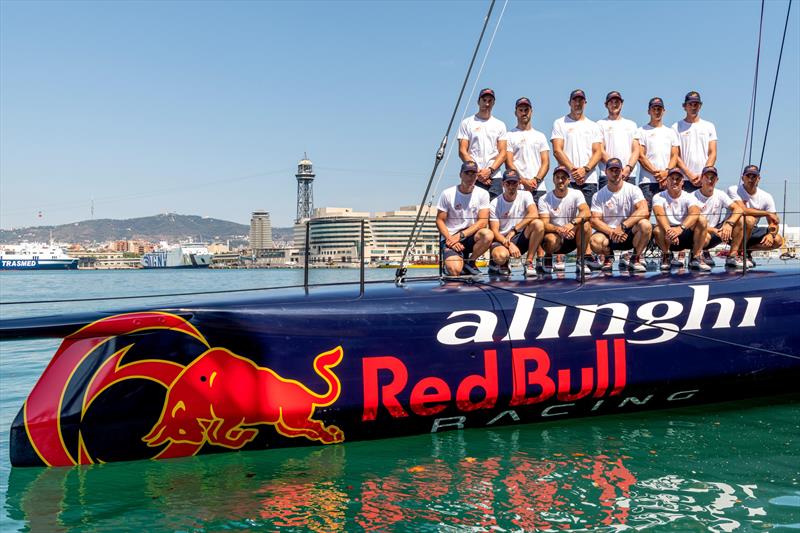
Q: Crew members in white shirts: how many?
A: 13